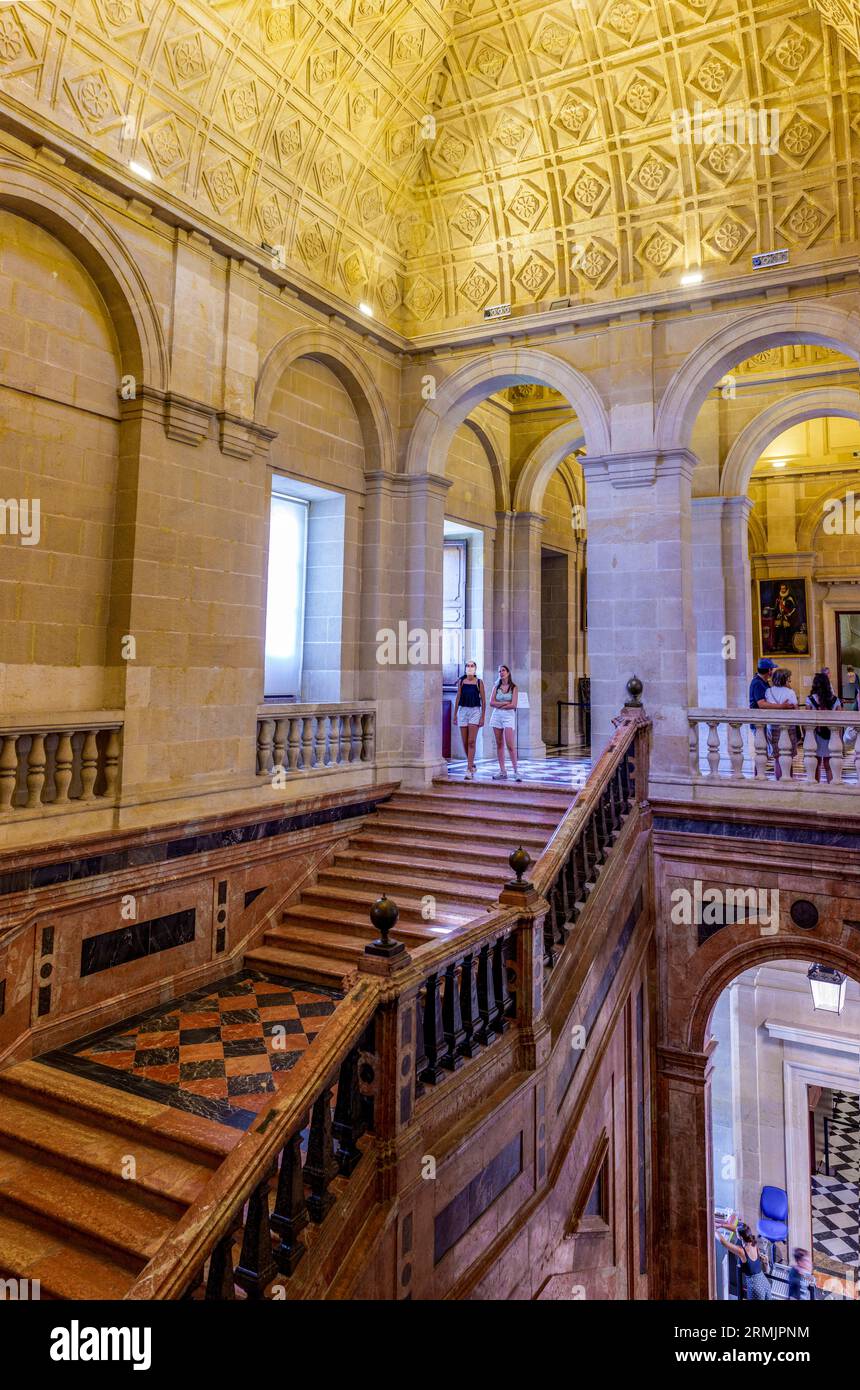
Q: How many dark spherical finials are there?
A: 3